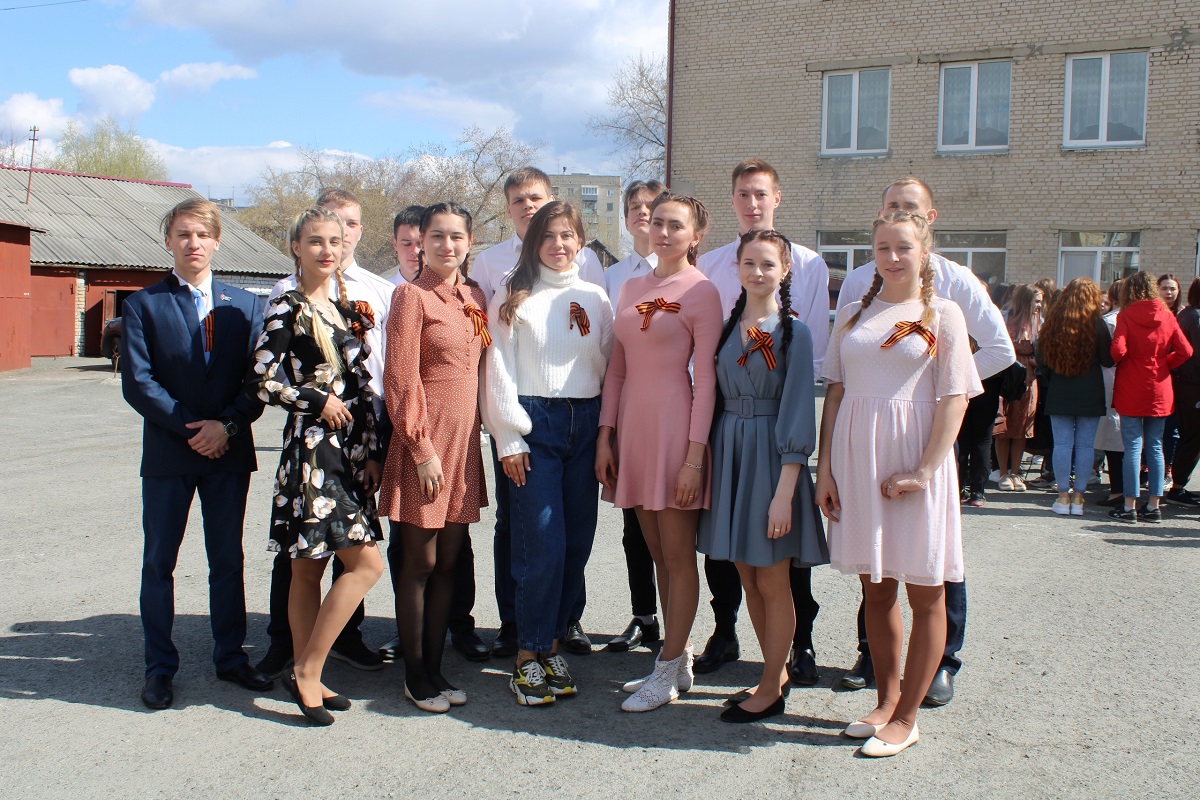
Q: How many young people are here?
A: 13